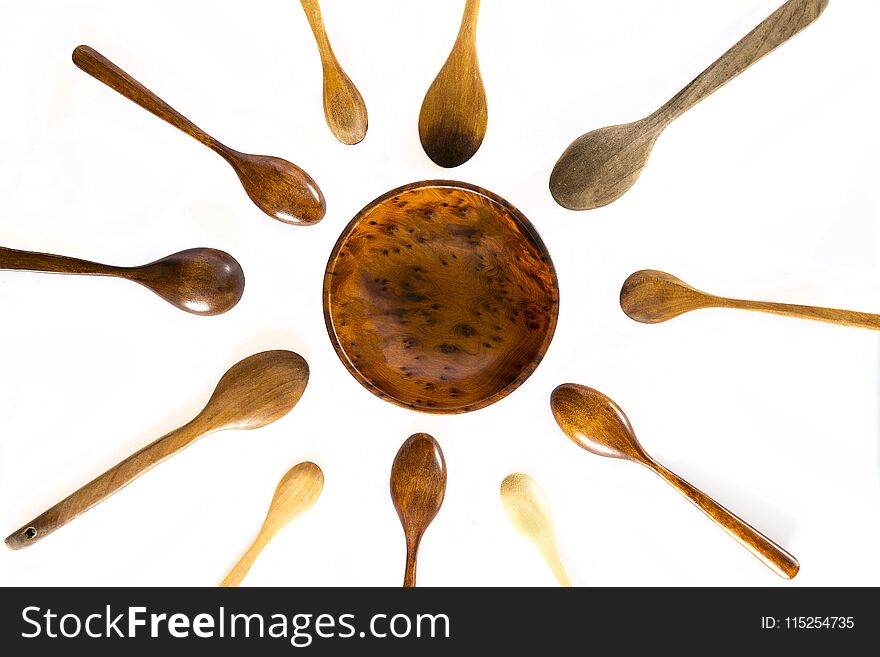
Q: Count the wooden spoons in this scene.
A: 11